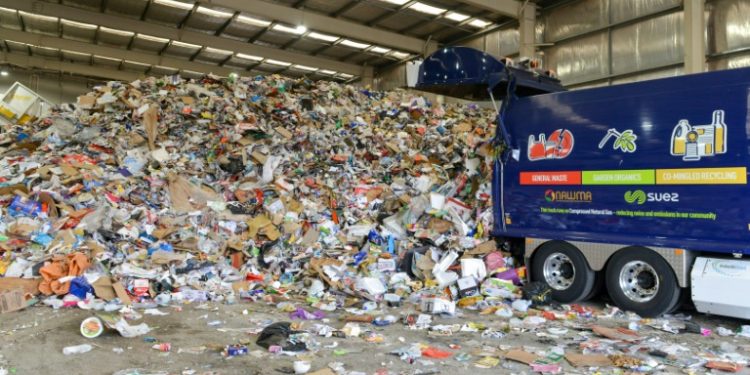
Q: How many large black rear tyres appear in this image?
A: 2